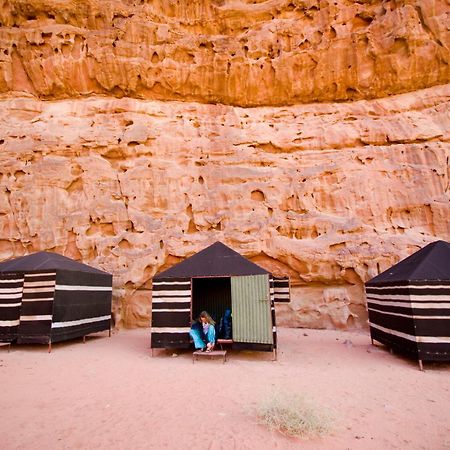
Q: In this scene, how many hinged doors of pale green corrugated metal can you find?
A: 1